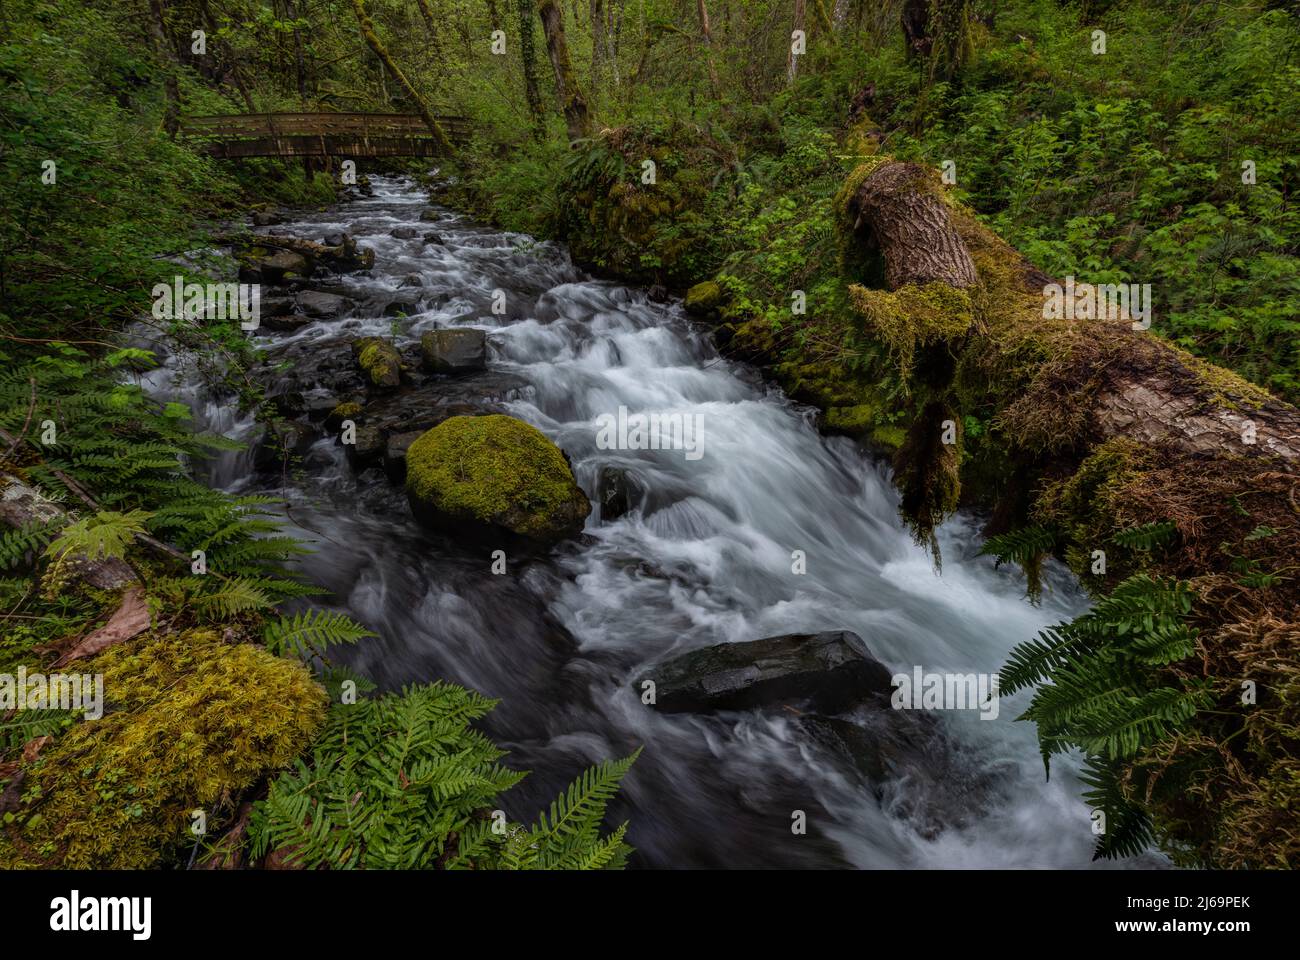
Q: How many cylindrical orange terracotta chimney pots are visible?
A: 0